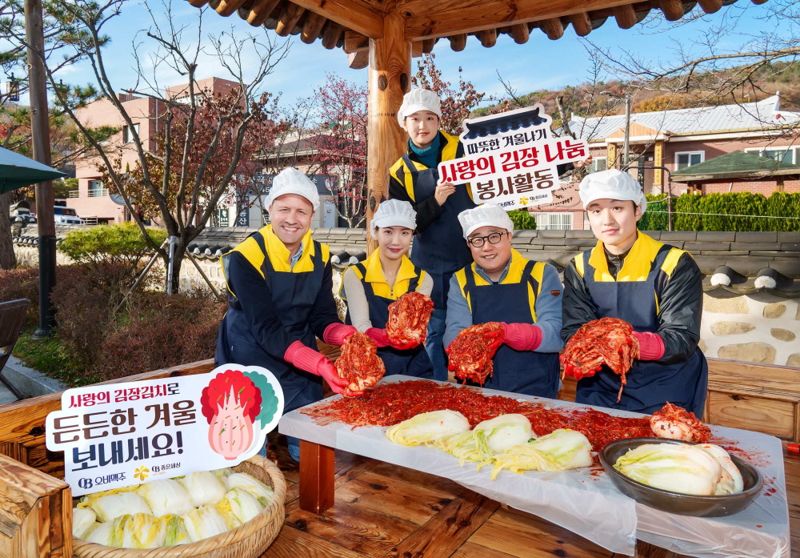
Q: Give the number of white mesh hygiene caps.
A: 5